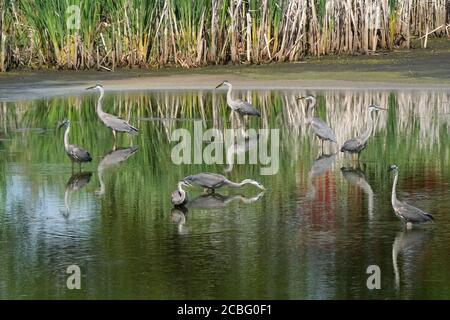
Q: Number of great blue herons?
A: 8